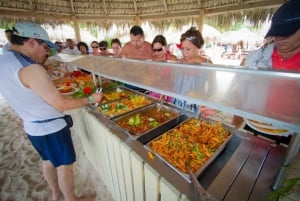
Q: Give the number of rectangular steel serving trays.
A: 4